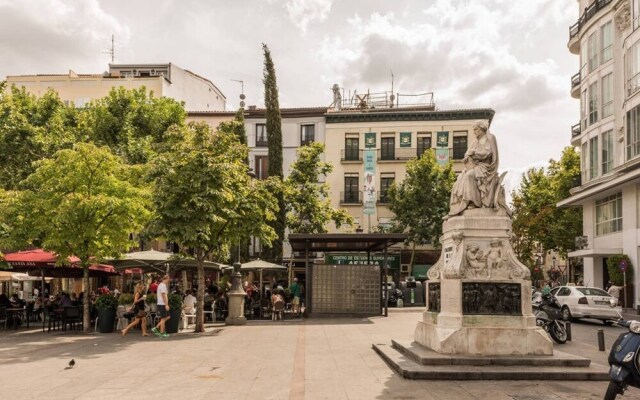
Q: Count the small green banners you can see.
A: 3